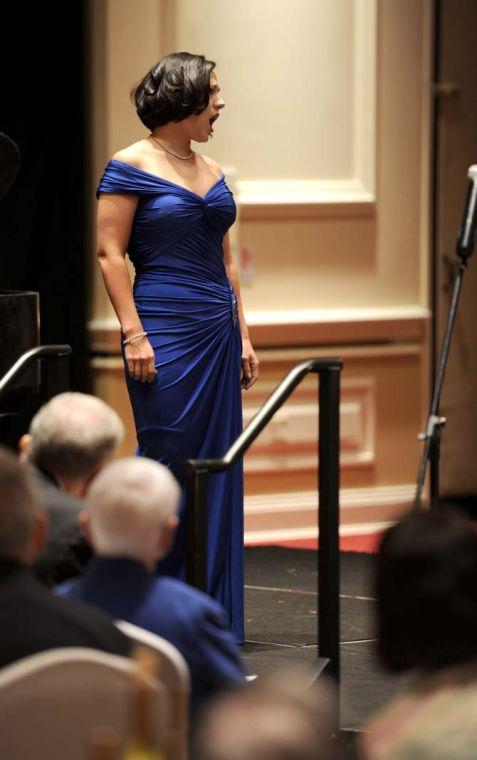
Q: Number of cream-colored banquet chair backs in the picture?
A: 2